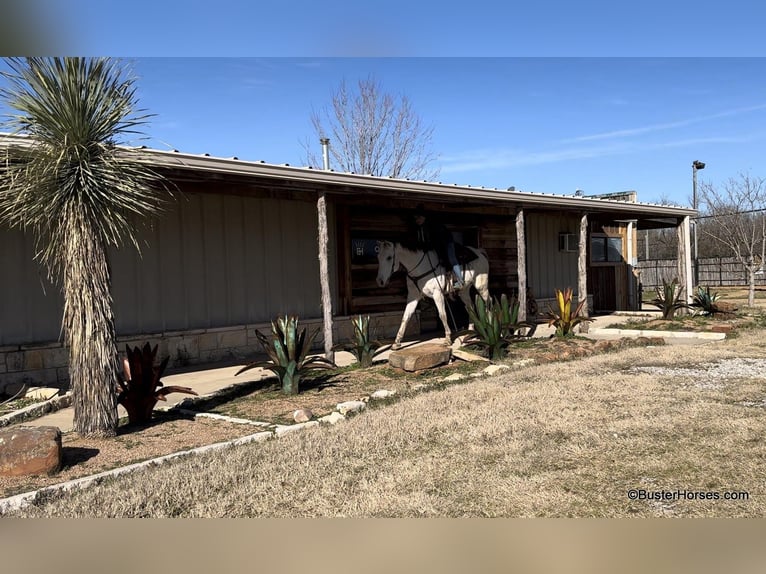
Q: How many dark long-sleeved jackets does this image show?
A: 1